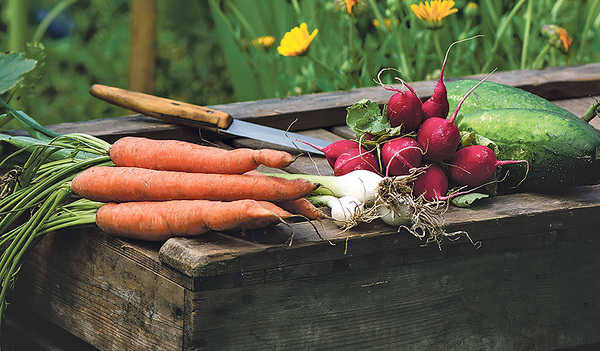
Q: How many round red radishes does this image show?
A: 8